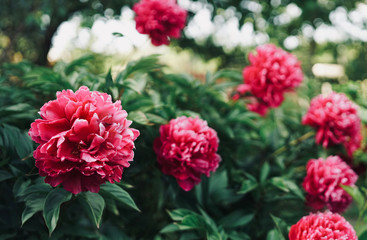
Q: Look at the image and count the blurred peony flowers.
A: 6